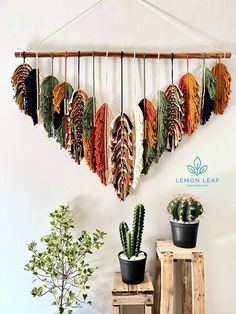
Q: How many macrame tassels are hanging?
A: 15